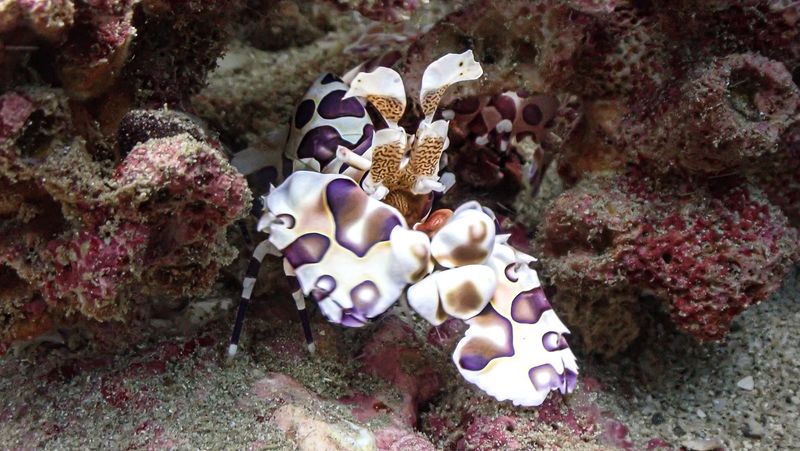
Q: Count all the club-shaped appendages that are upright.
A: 2